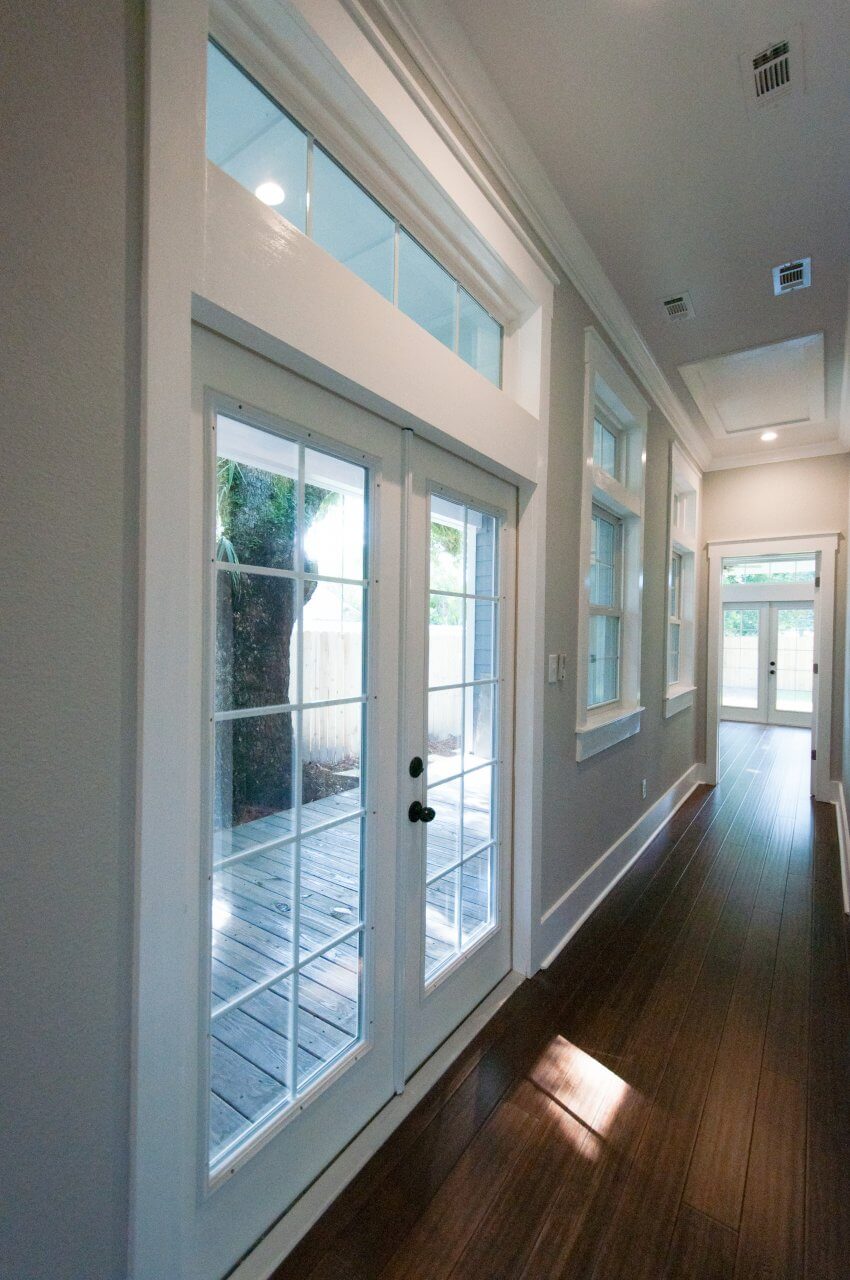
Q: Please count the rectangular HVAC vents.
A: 3